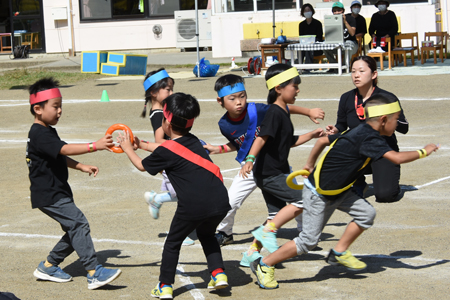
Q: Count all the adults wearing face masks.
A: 3